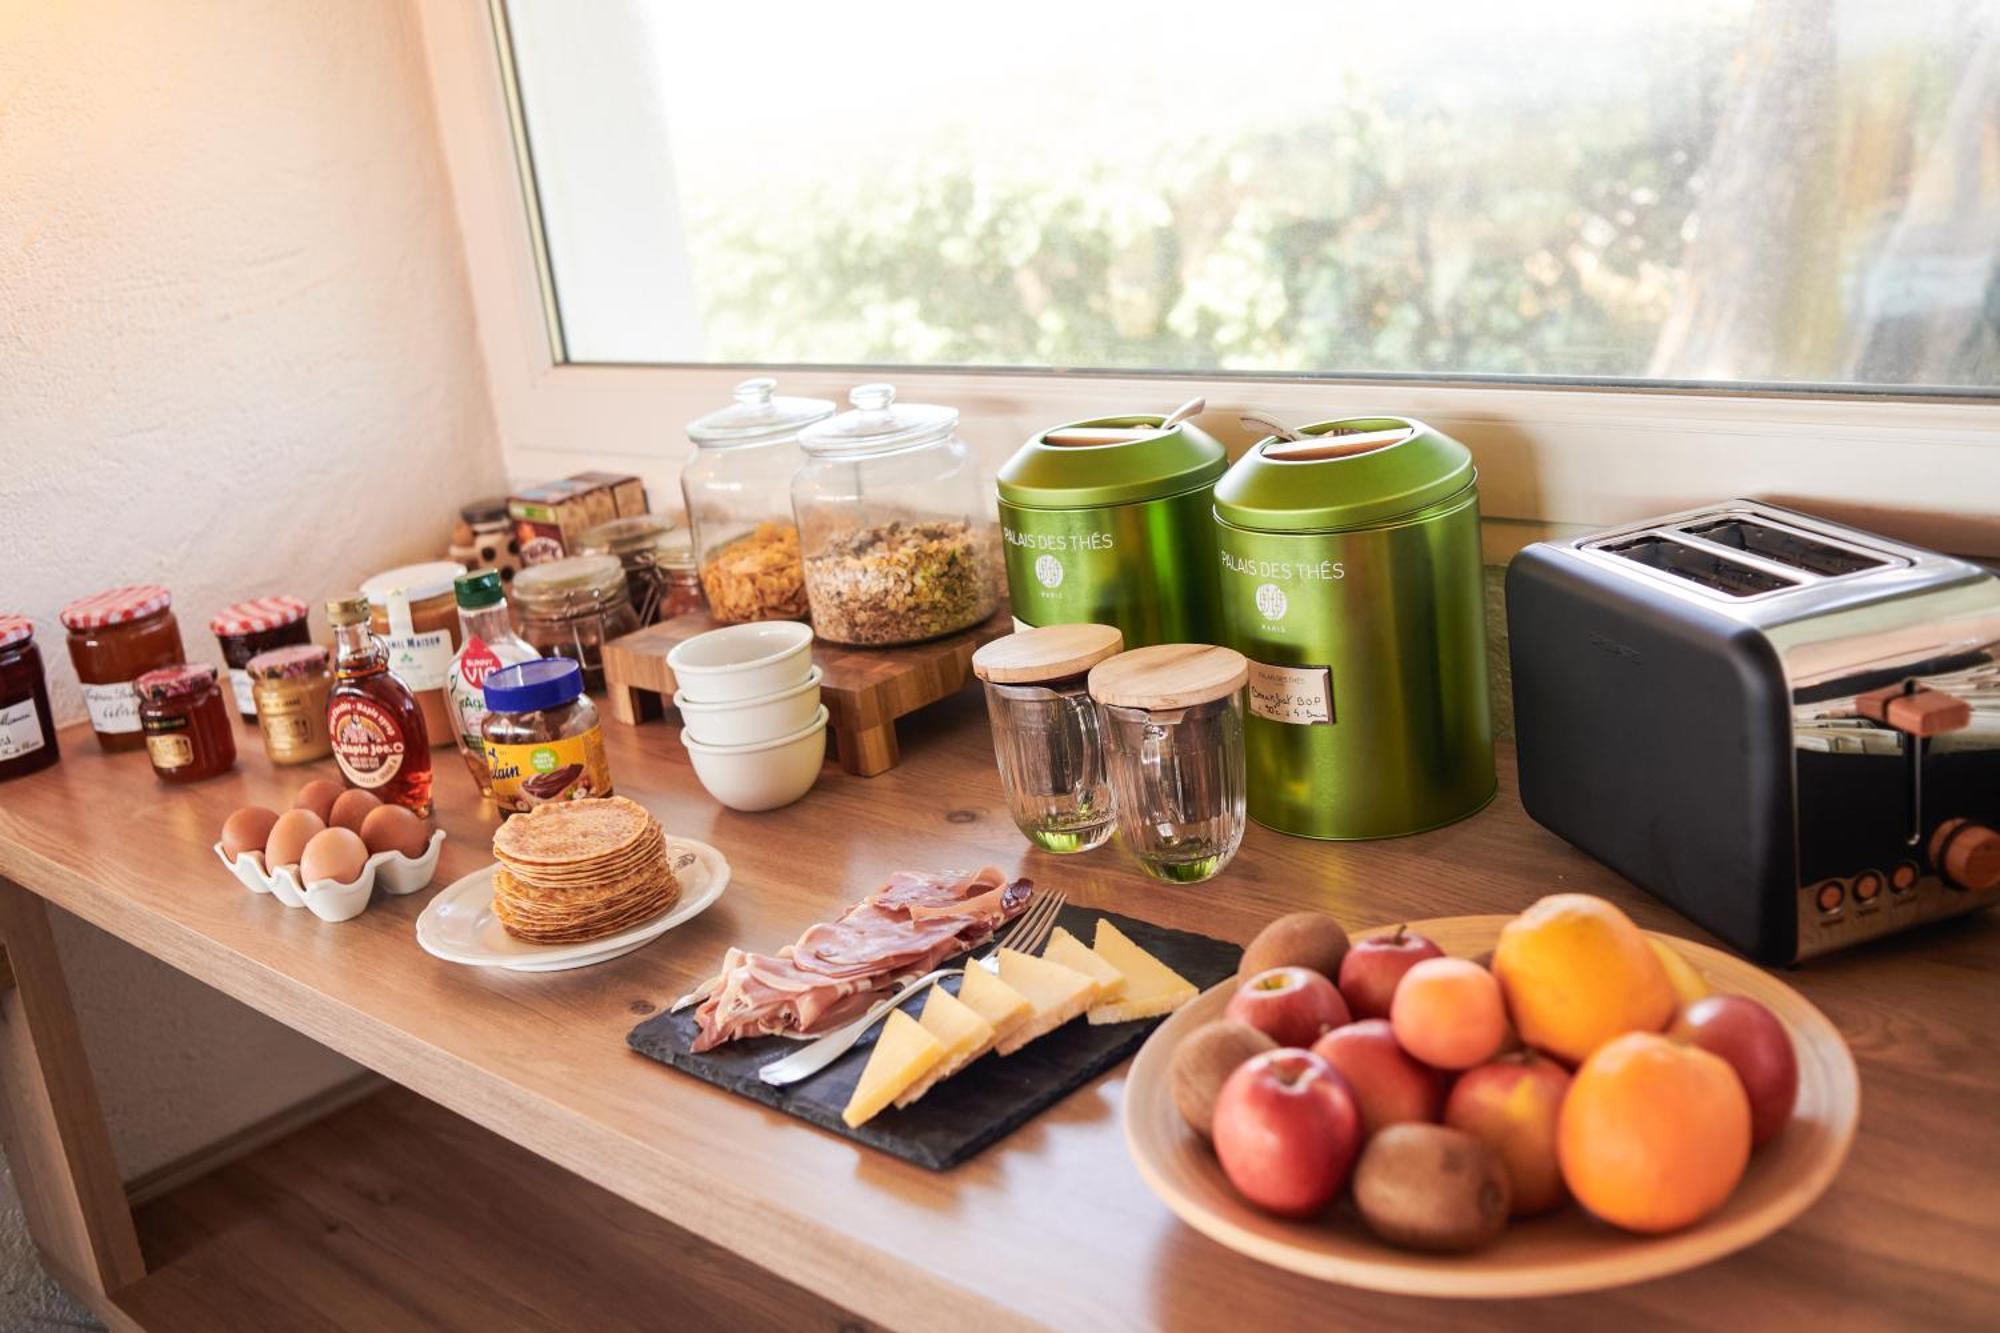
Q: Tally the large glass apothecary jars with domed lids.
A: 2